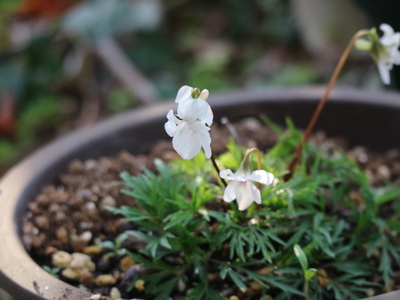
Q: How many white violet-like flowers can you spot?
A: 3